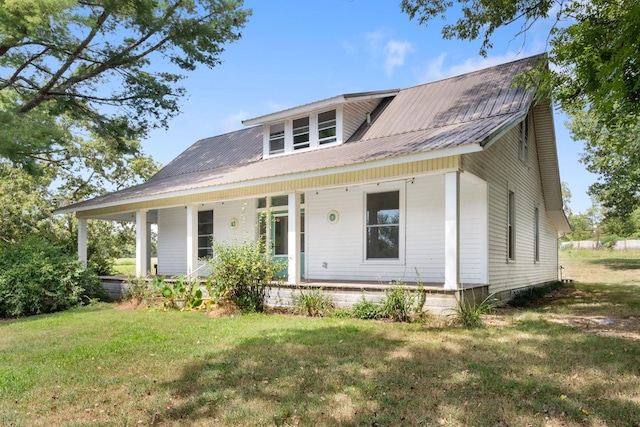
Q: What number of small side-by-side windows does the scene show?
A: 3